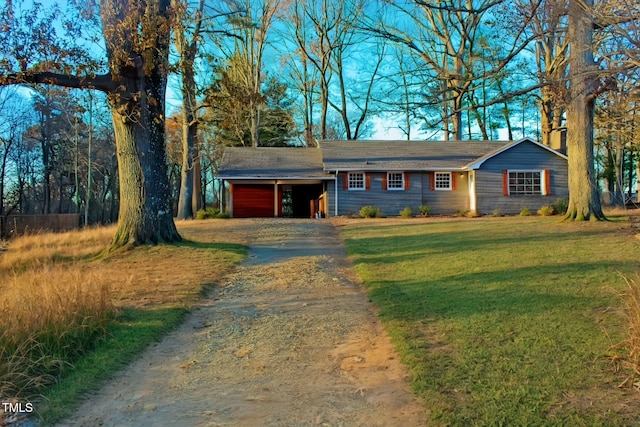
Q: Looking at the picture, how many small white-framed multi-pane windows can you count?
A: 3